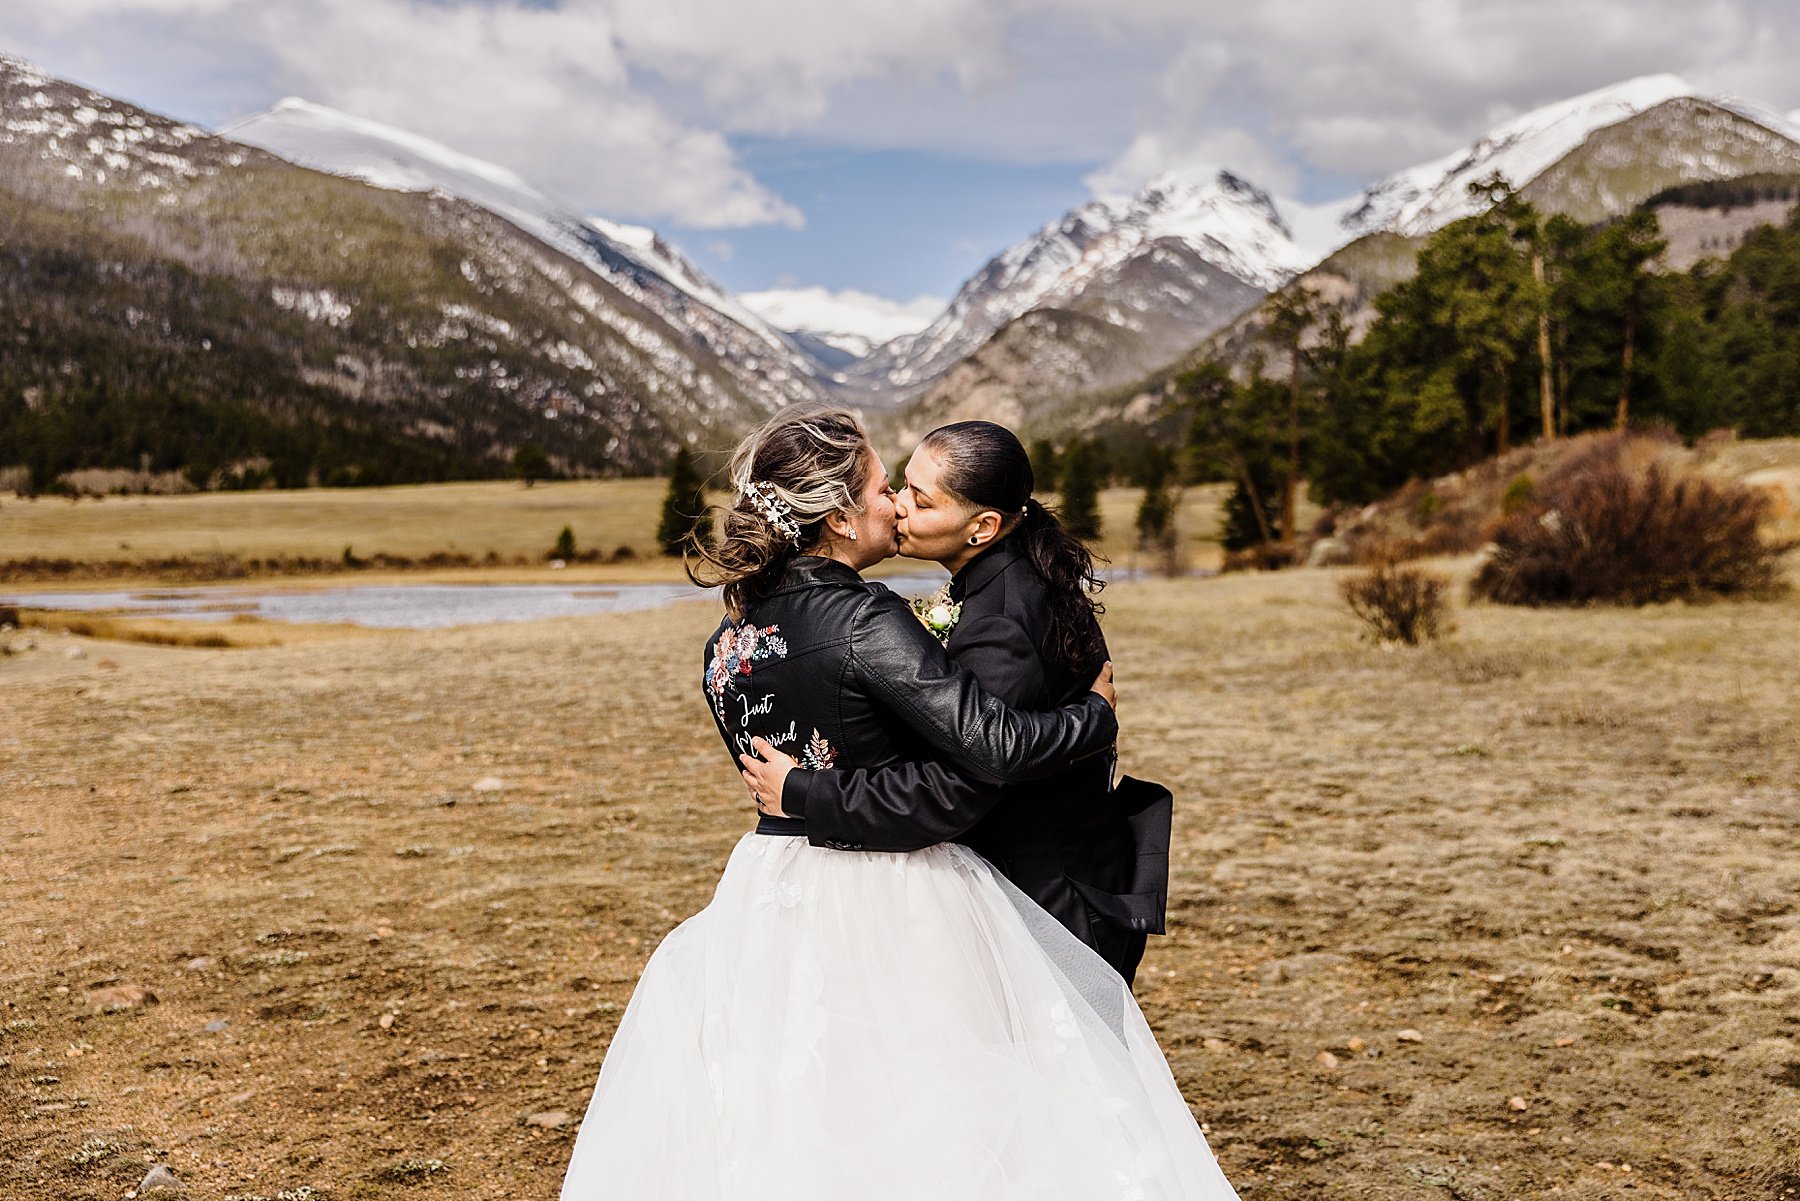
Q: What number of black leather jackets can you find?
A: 1